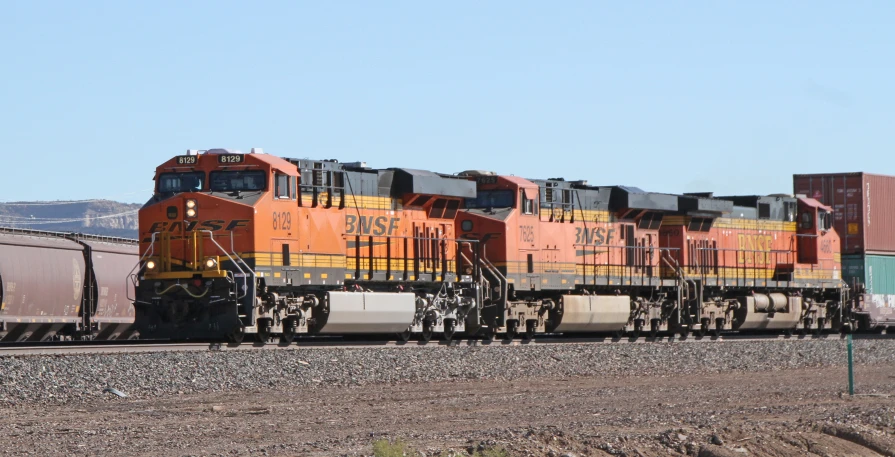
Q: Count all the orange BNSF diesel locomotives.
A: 3